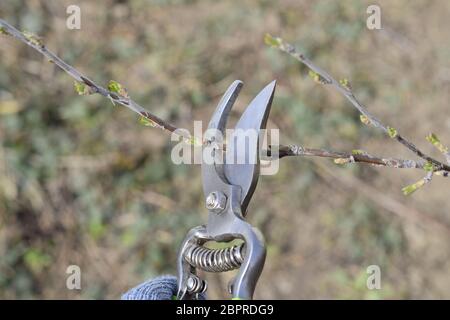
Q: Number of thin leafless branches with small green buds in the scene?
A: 2